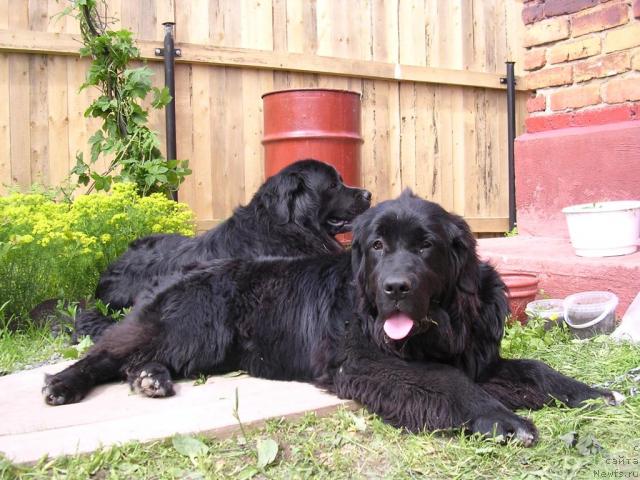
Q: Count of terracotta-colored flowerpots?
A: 1